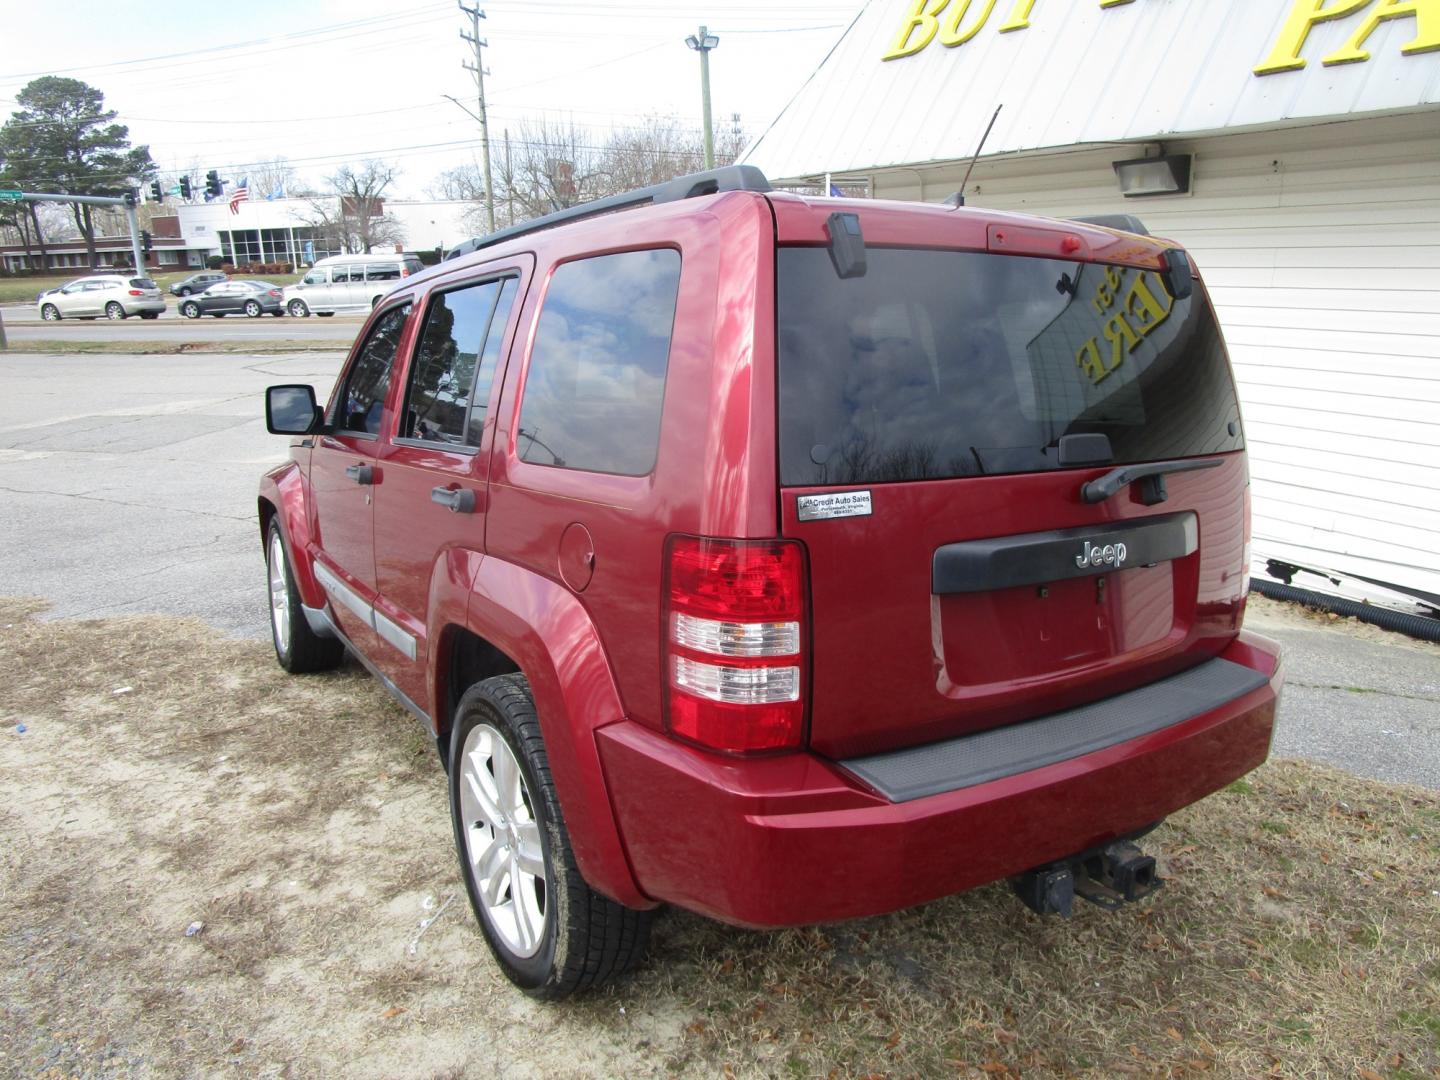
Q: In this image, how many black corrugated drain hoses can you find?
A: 1